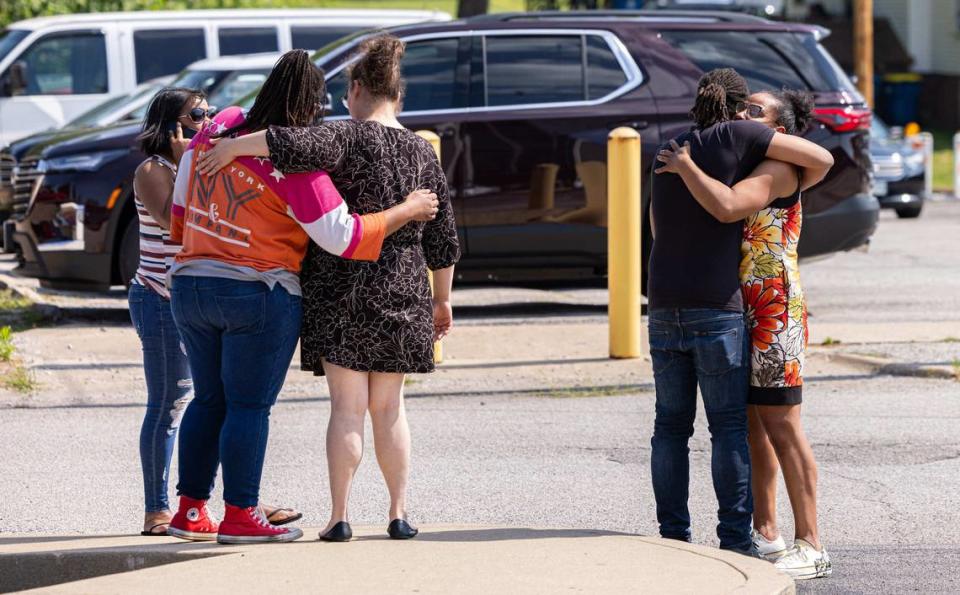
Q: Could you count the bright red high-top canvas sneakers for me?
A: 2